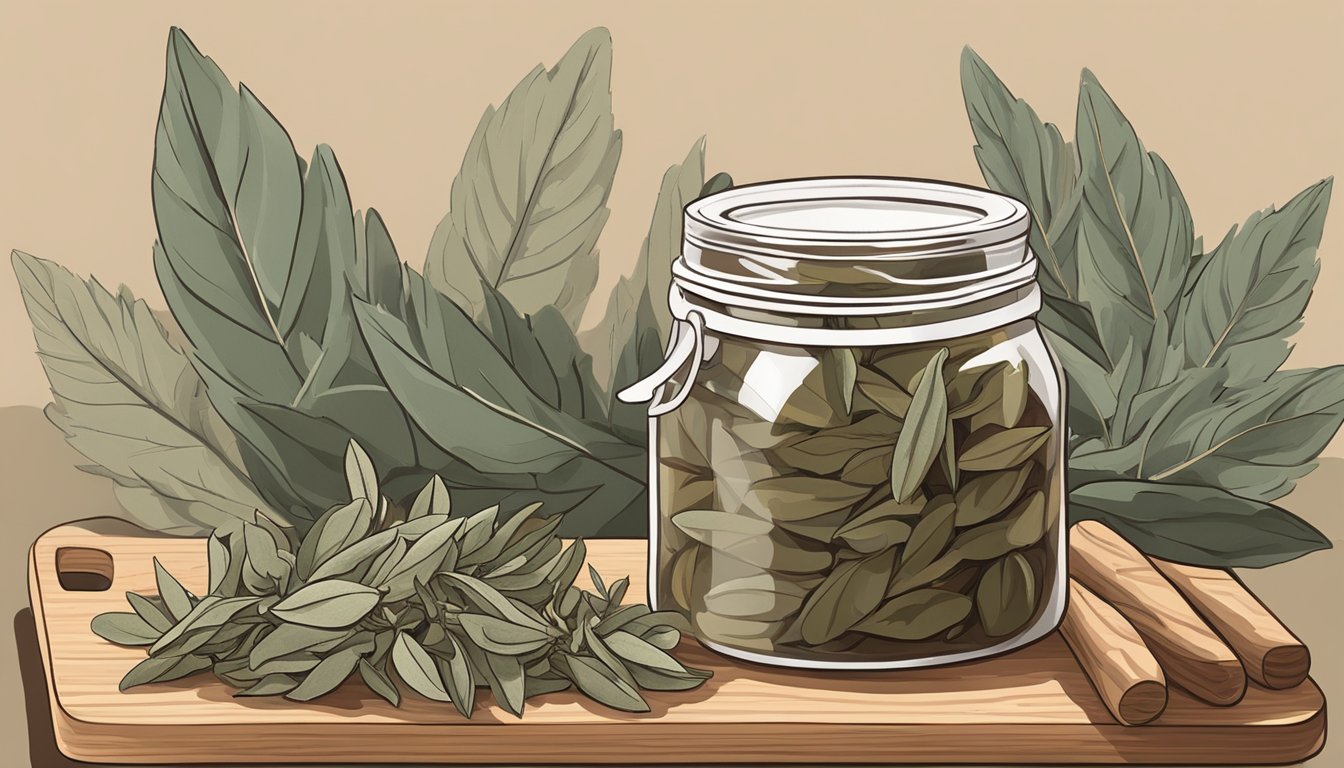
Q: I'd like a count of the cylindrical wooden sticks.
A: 3